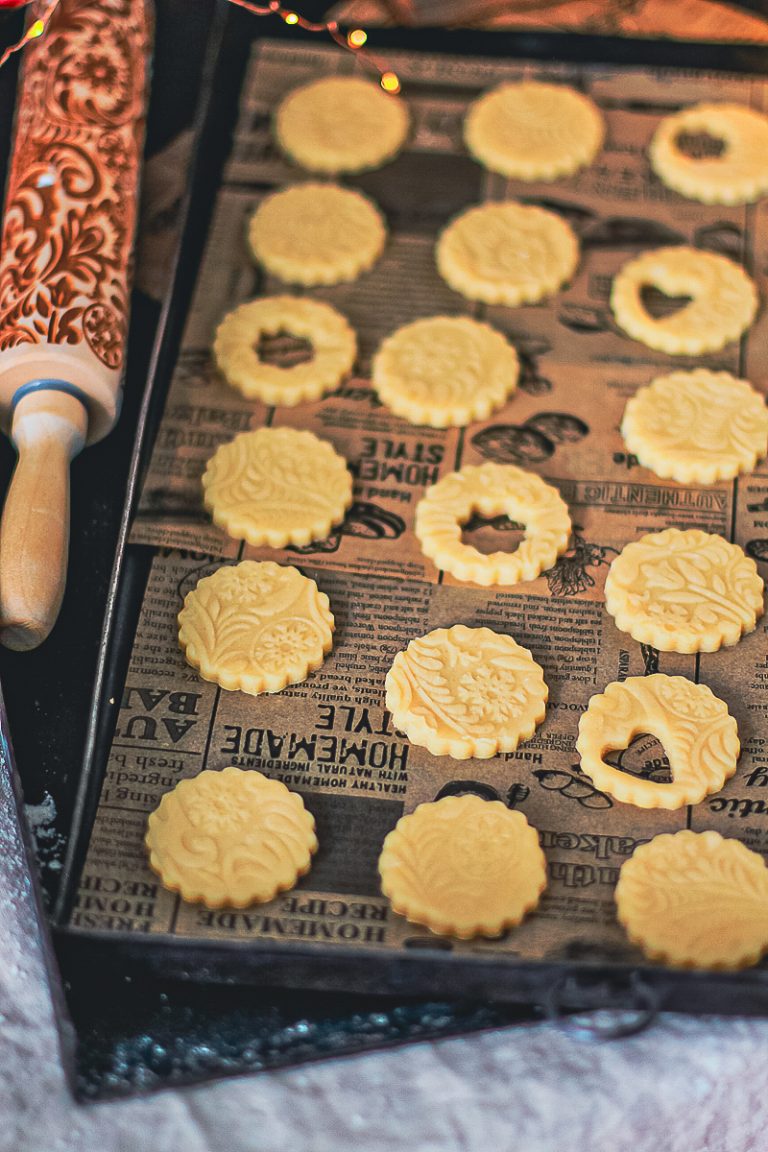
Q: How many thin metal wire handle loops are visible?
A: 1